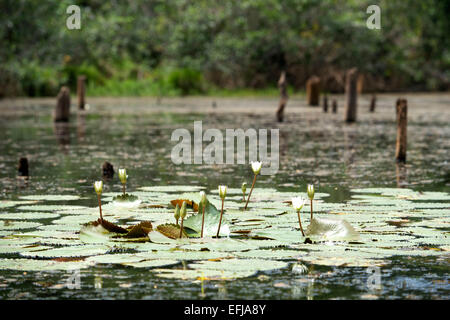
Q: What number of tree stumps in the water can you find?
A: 11